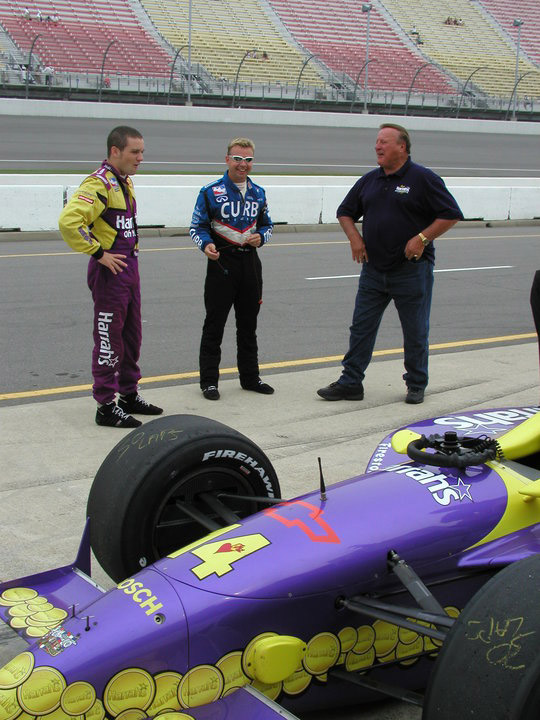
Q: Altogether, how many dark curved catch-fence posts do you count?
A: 9